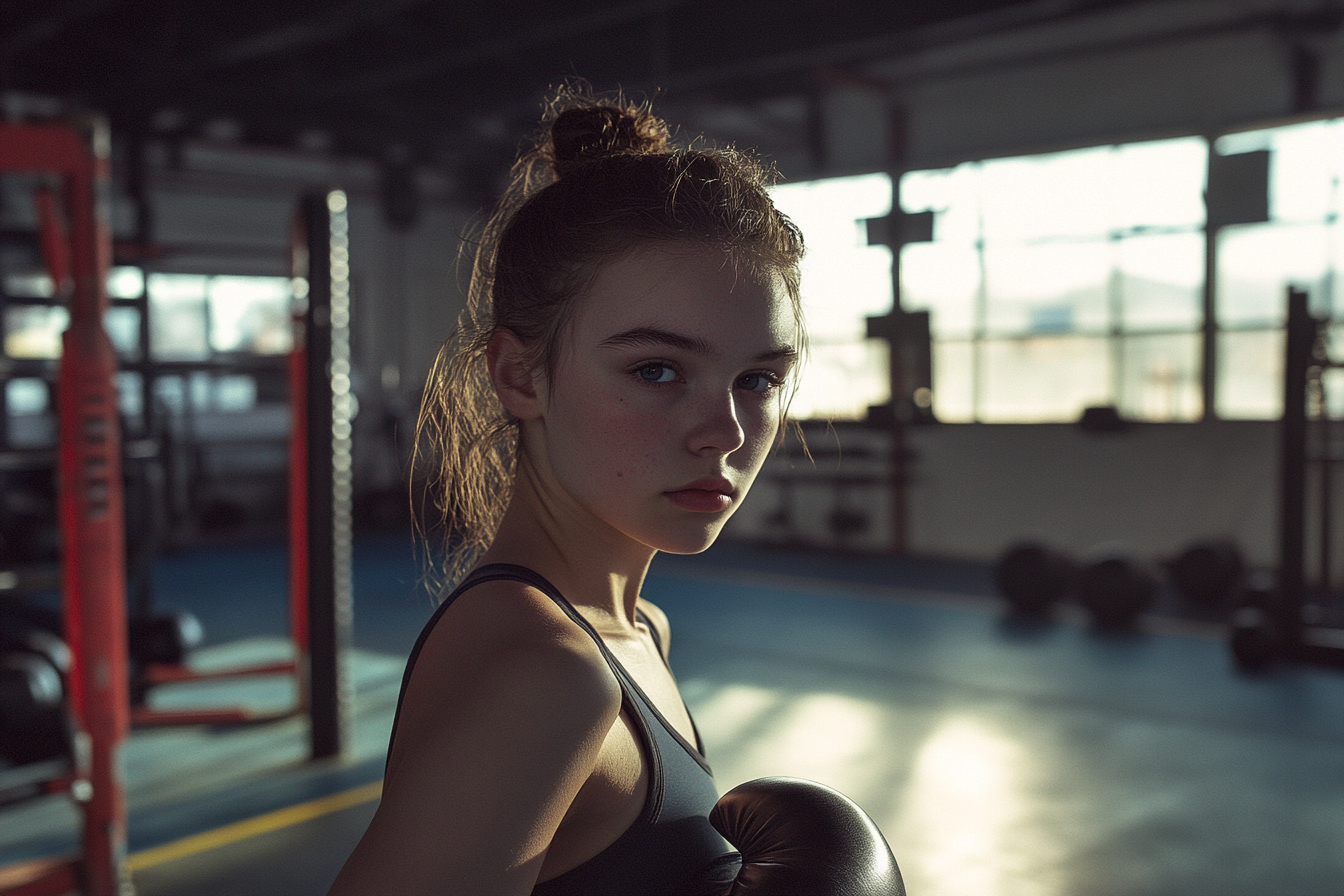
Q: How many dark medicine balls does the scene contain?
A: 3